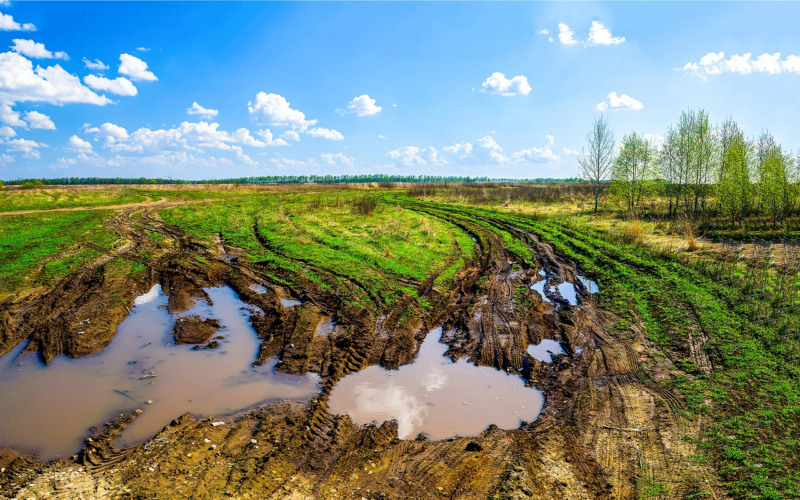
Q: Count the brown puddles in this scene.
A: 2